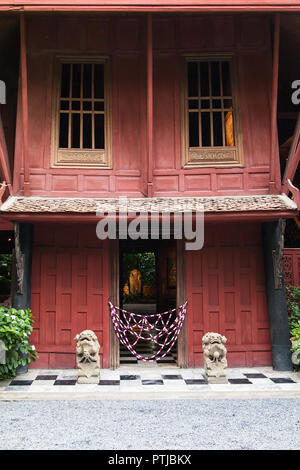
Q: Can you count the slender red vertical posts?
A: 3